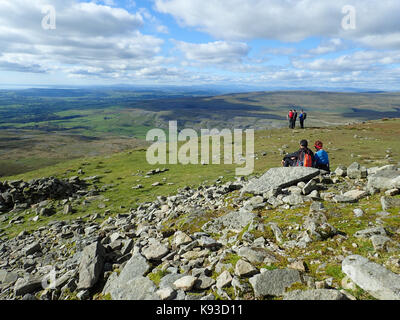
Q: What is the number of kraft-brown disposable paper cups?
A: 0